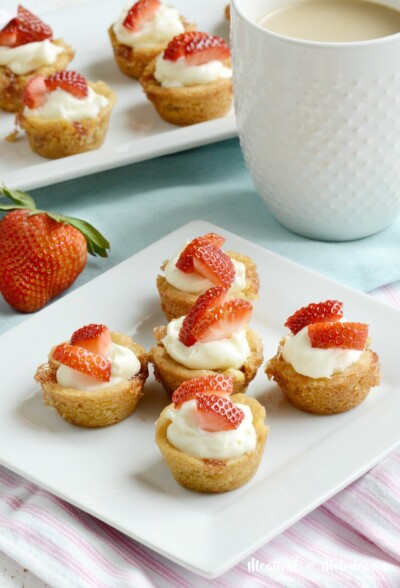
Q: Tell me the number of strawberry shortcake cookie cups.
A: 9